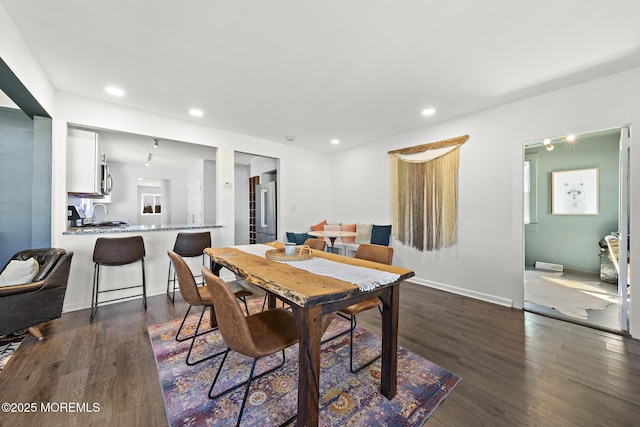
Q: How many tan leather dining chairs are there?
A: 4